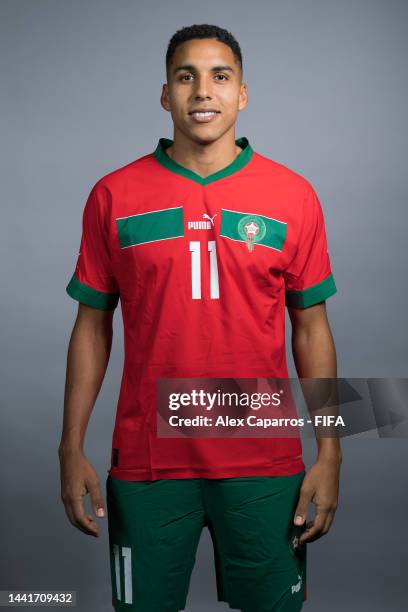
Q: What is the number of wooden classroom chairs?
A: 0